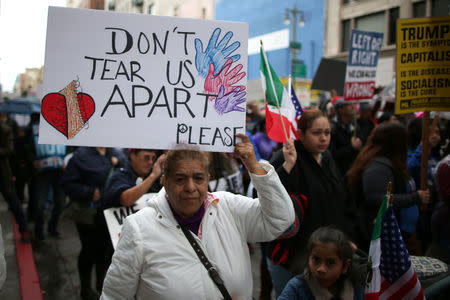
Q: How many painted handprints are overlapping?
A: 3